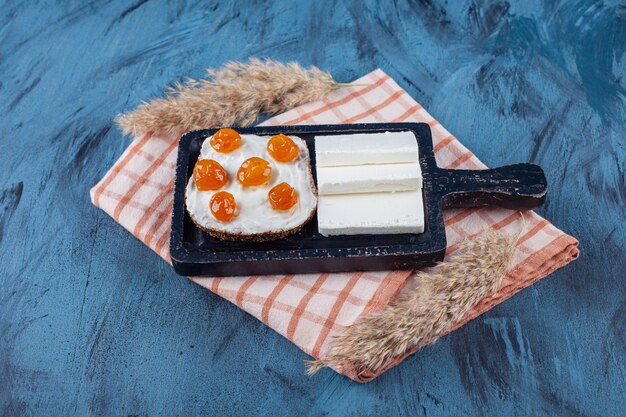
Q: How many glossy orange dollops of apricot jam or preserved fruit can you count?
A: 6